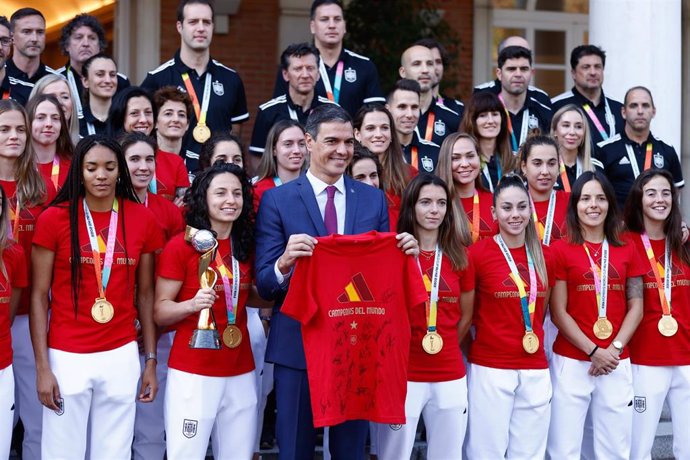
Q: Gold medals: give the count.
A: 7